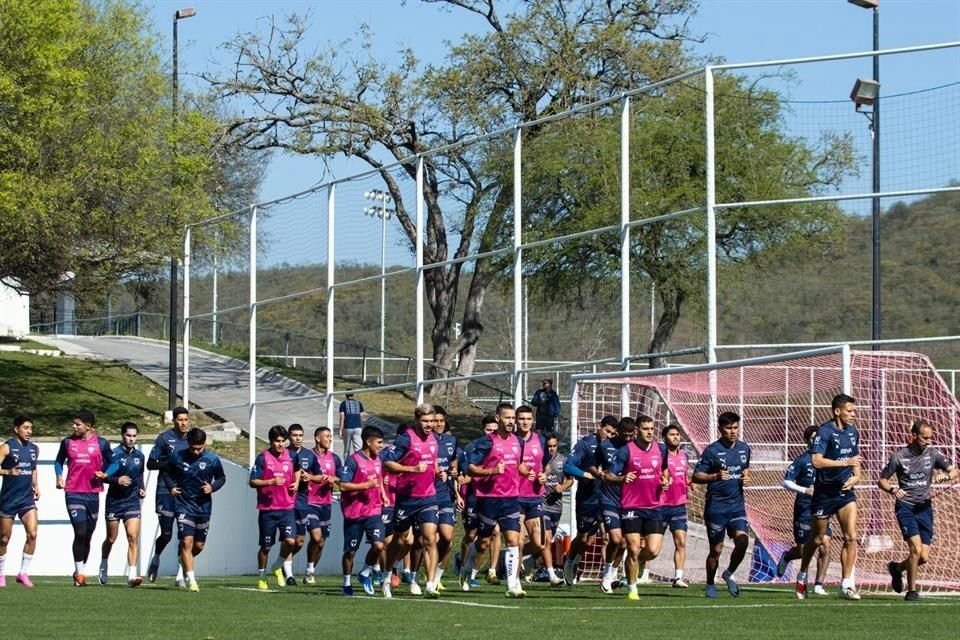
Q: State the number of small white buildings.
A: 1